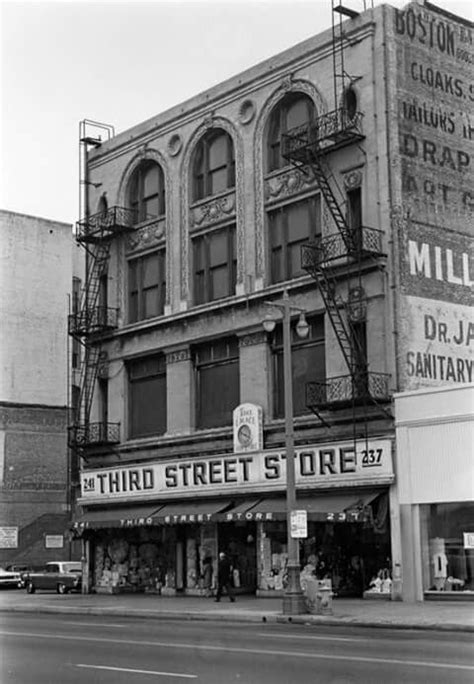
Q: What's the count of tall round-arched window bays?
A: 3